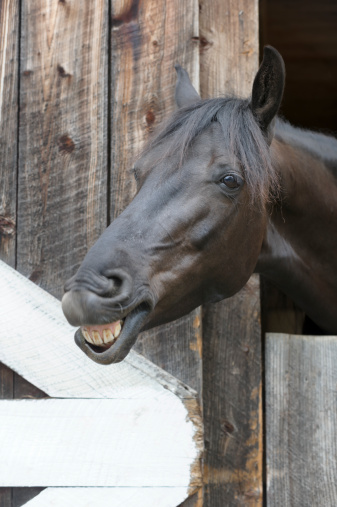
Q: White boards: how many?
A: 3